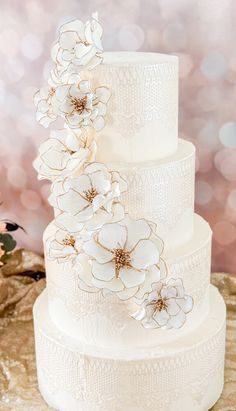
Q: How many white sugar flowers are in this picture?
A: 8